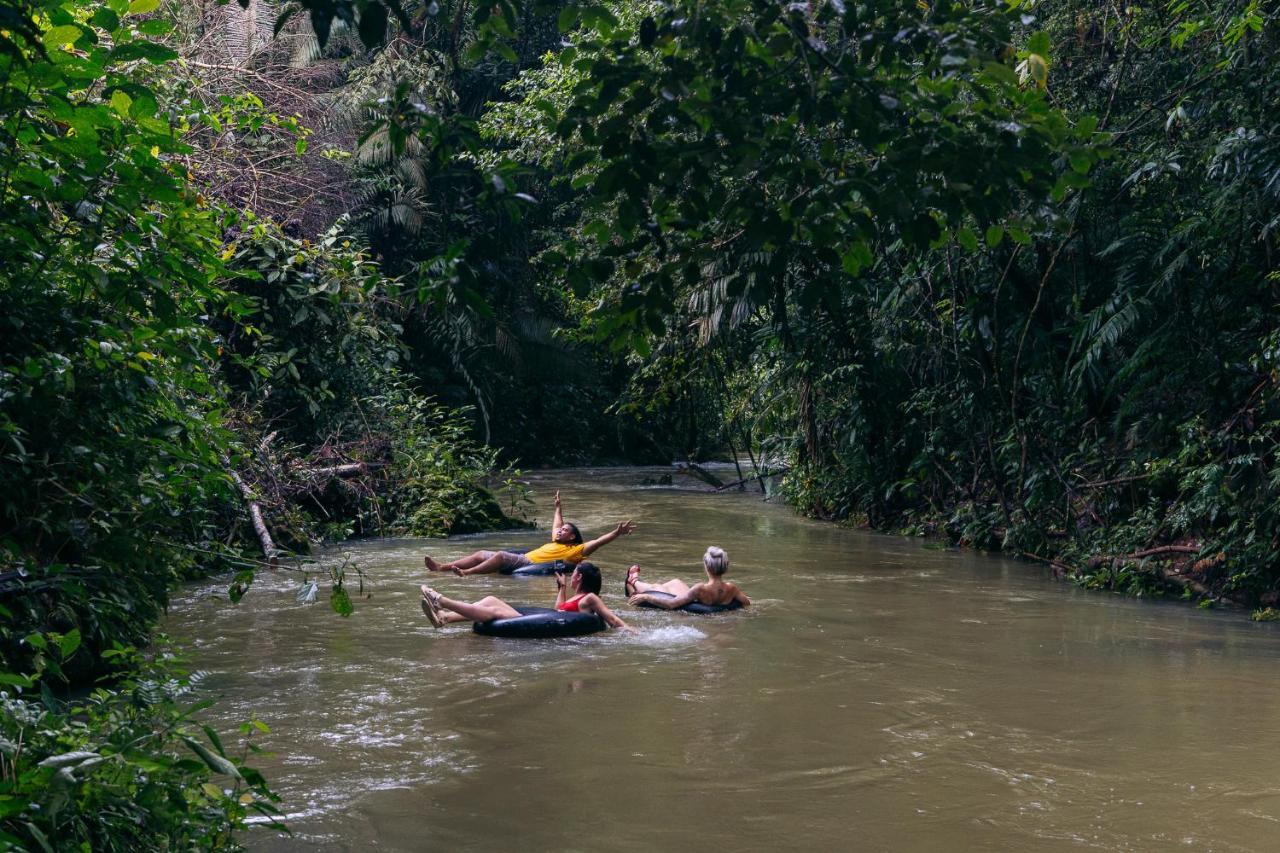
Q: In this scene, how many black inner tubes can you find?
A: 3